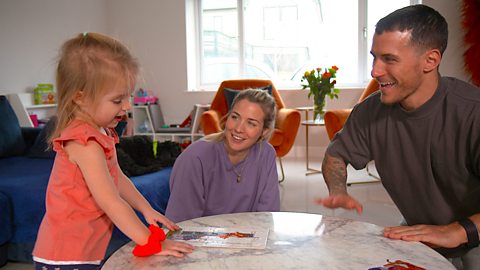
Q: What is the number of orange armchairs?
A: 2